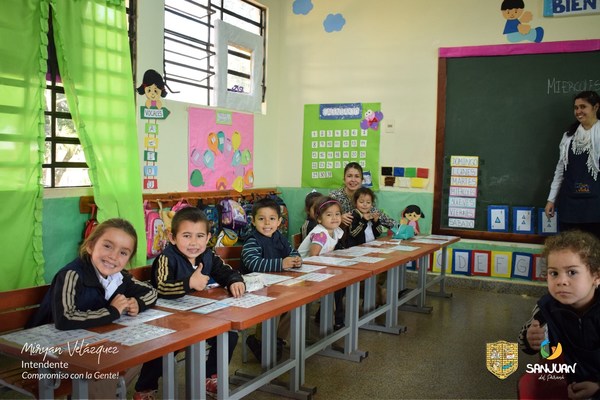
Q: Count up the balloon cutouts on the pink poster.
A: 12